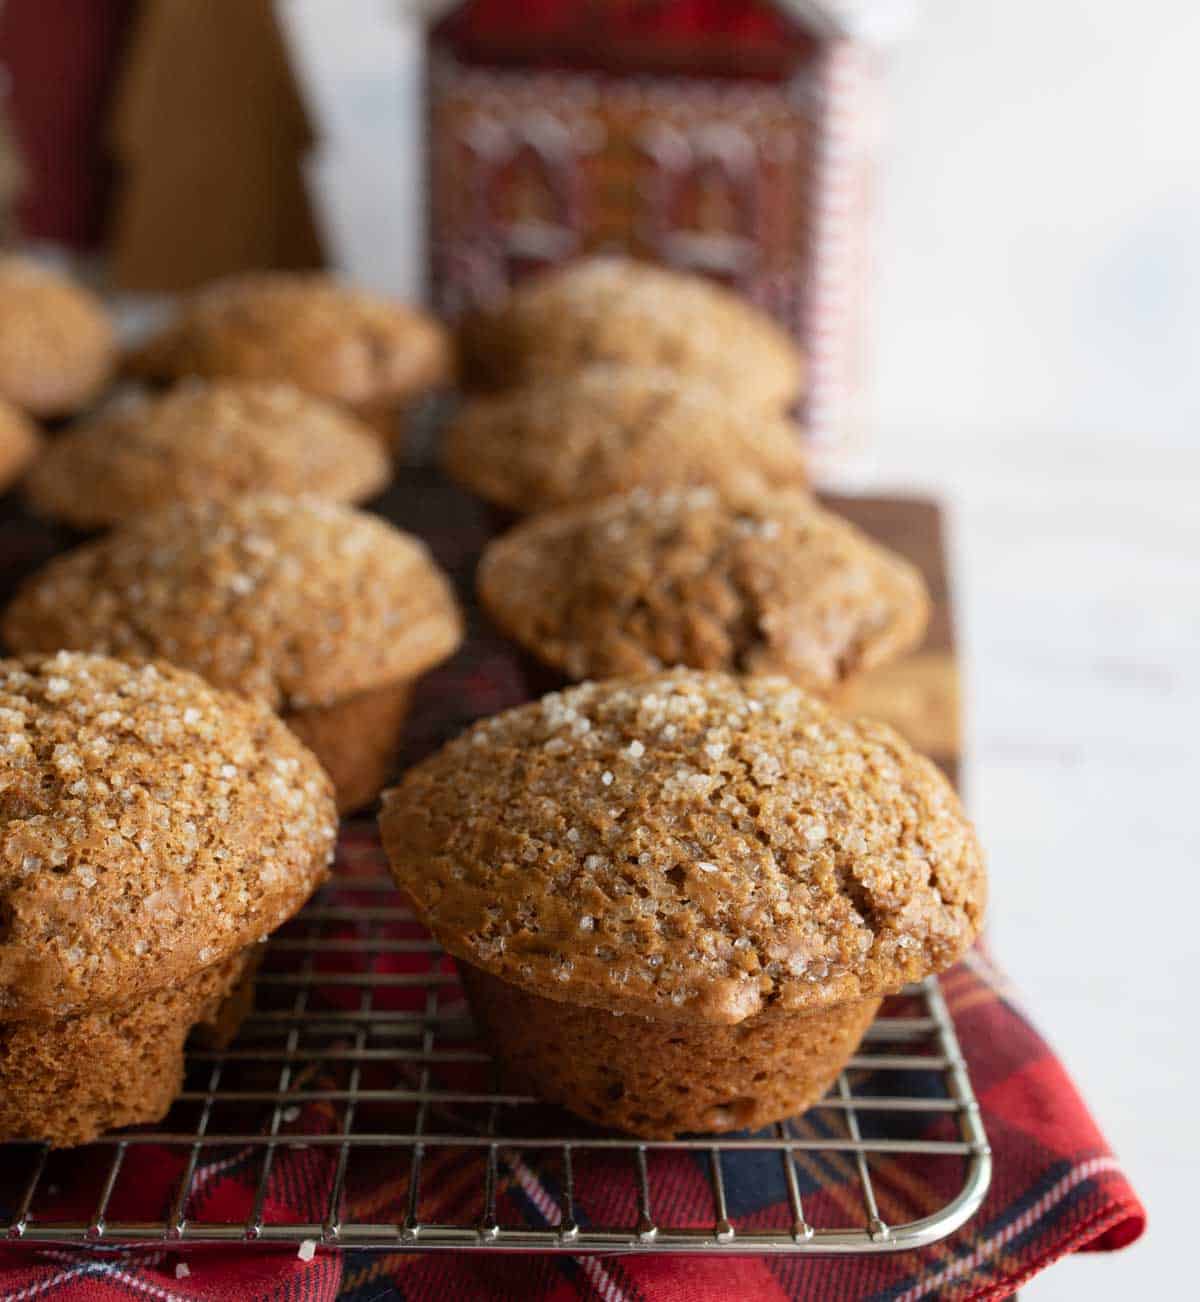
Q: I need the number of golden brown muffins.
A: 10